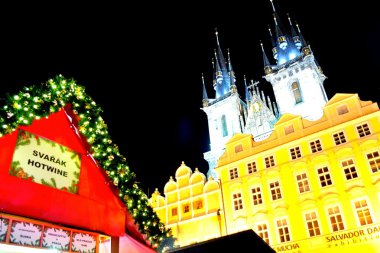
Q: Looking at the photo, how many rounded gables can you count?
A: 5